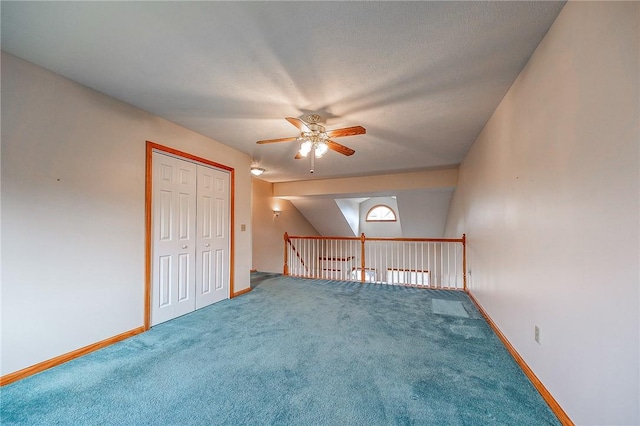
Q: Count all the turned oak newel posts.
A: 3